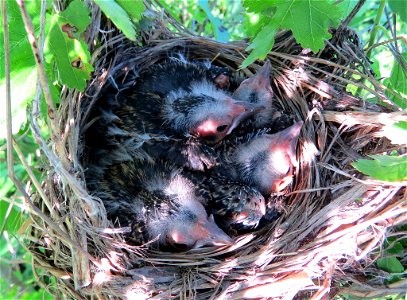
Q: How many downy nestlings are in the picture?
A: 4